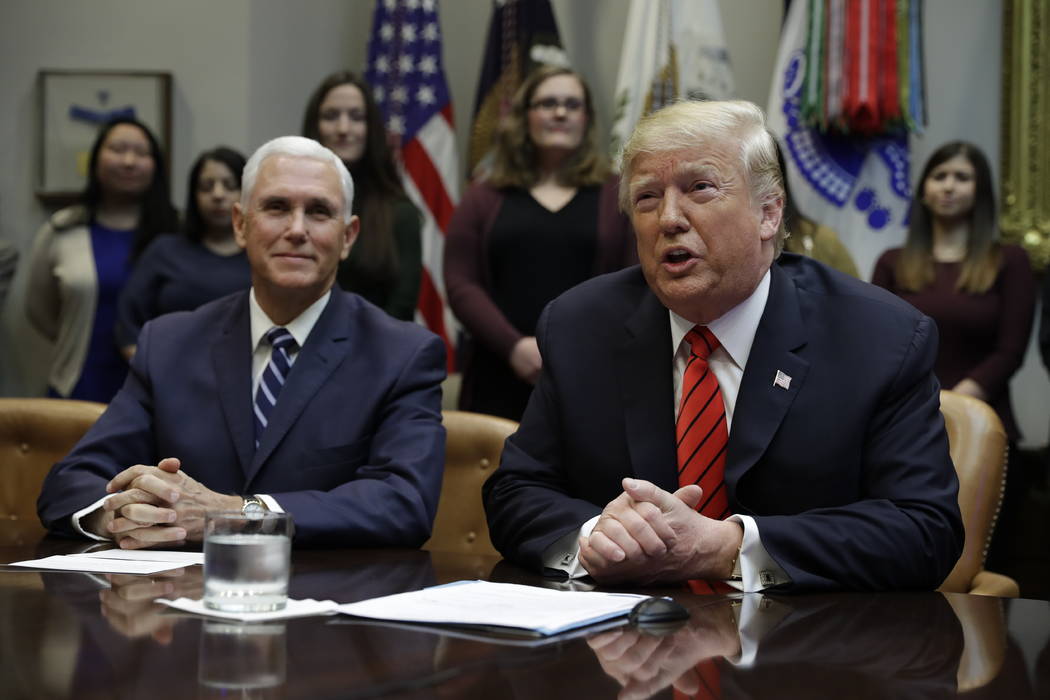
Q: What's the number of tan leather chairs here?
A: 3